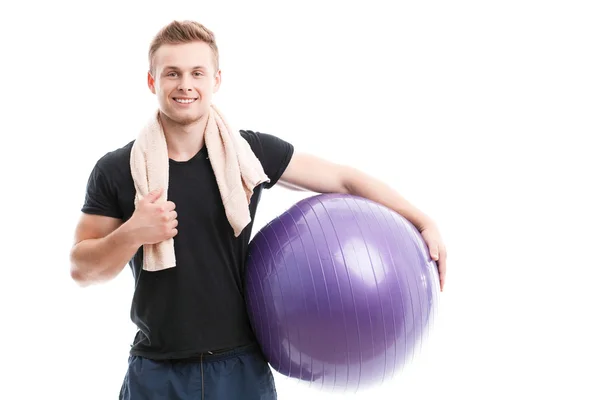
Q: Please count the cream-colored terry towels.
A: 1